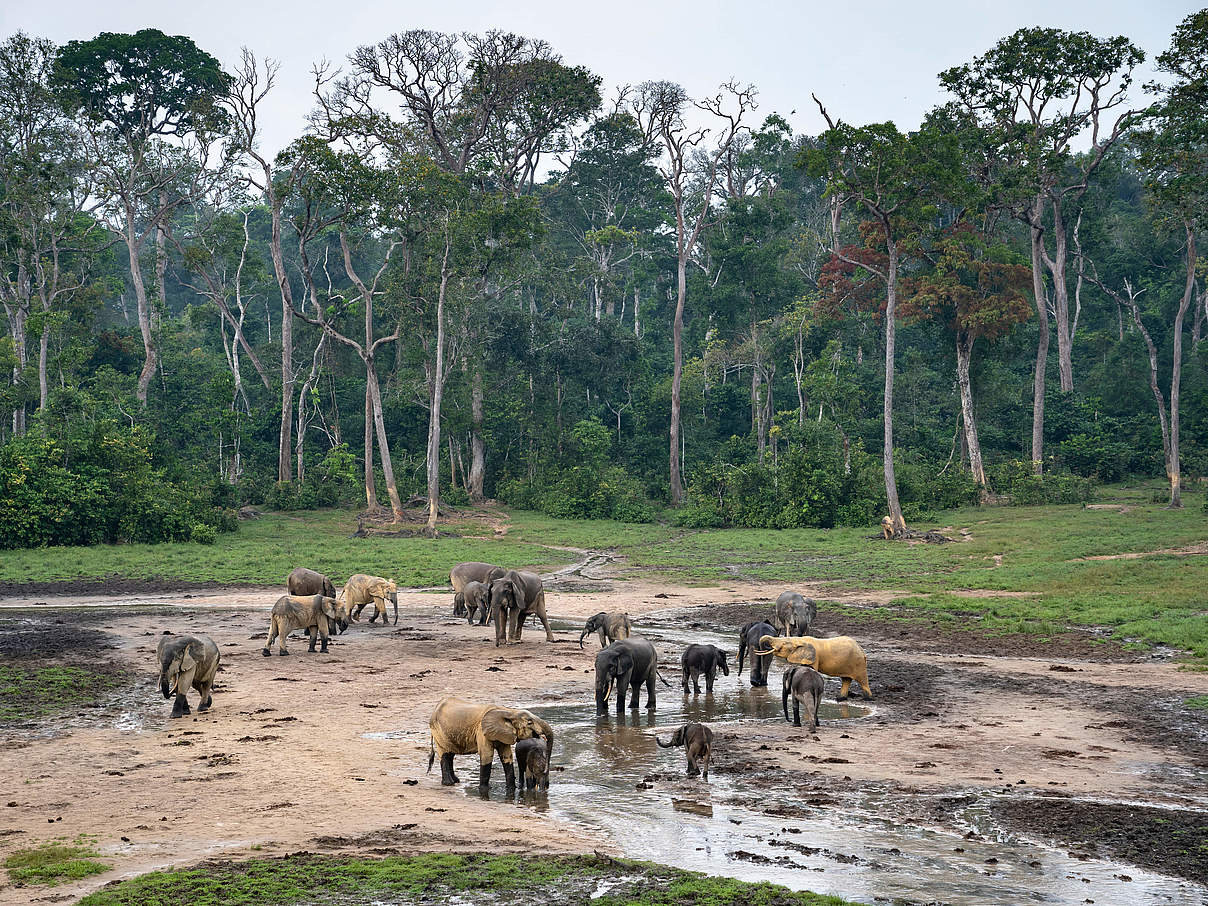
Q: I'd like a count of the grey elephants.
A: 13